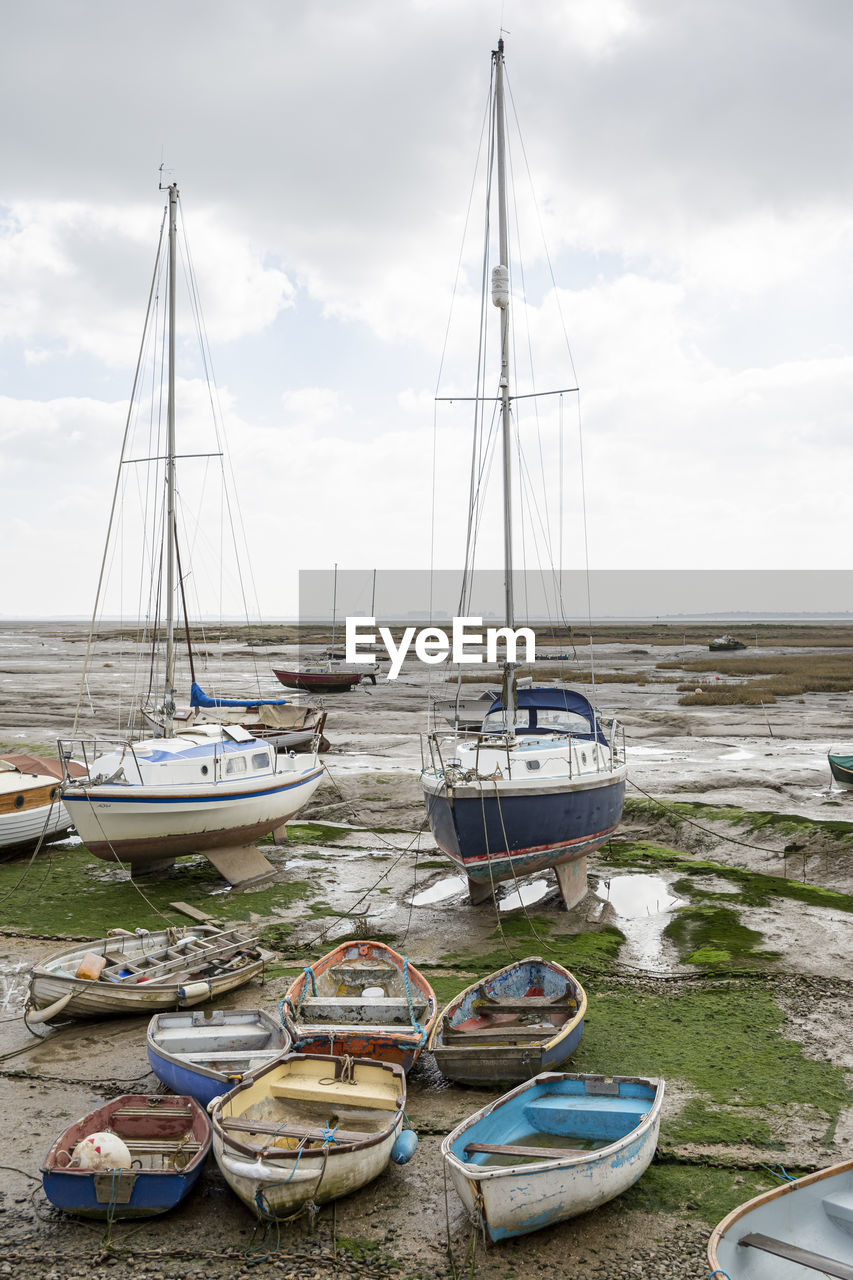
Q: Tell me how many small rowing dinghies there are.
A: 8